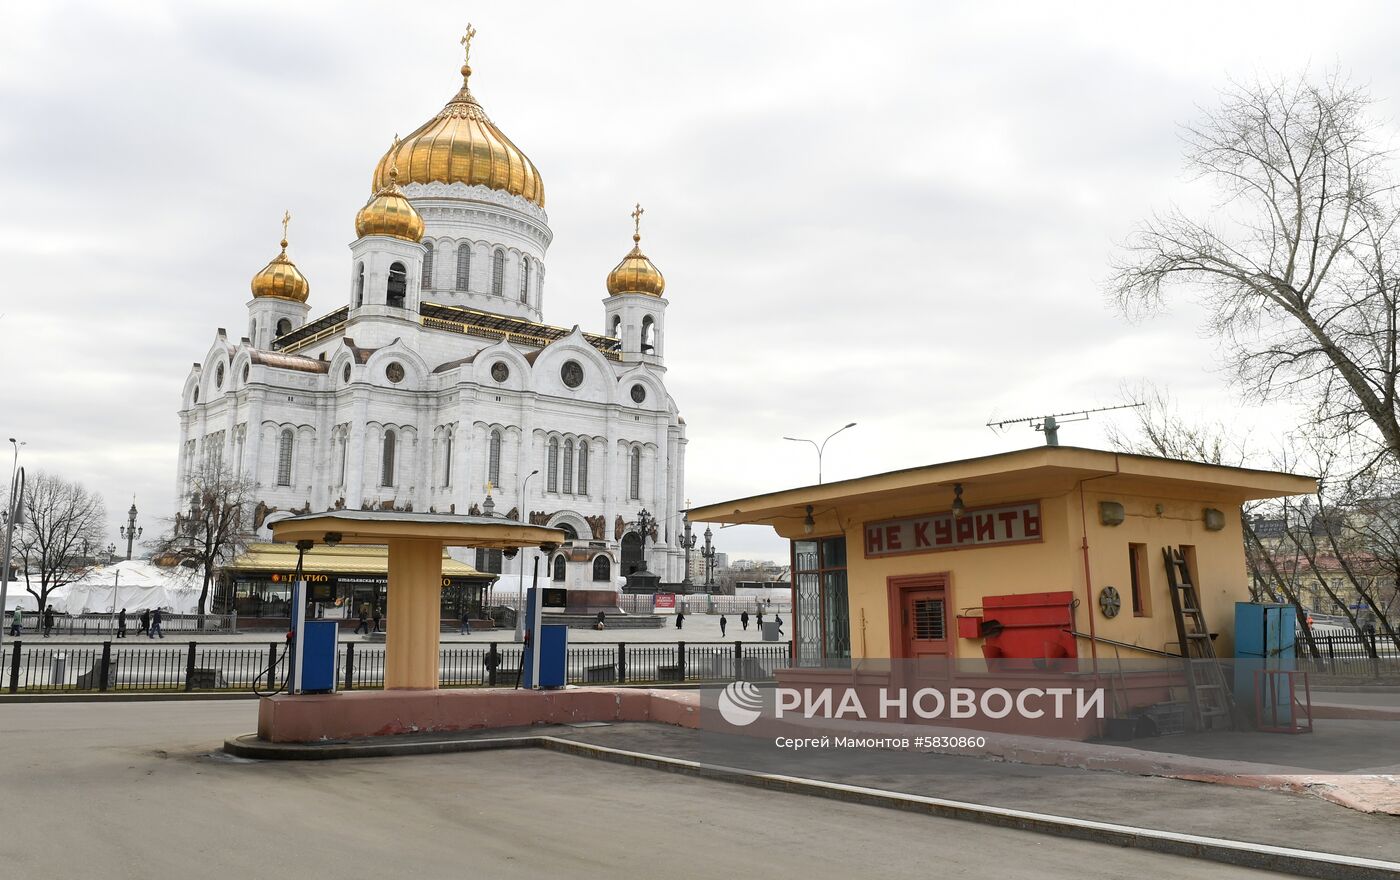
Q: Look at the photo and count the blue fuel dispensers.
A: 2